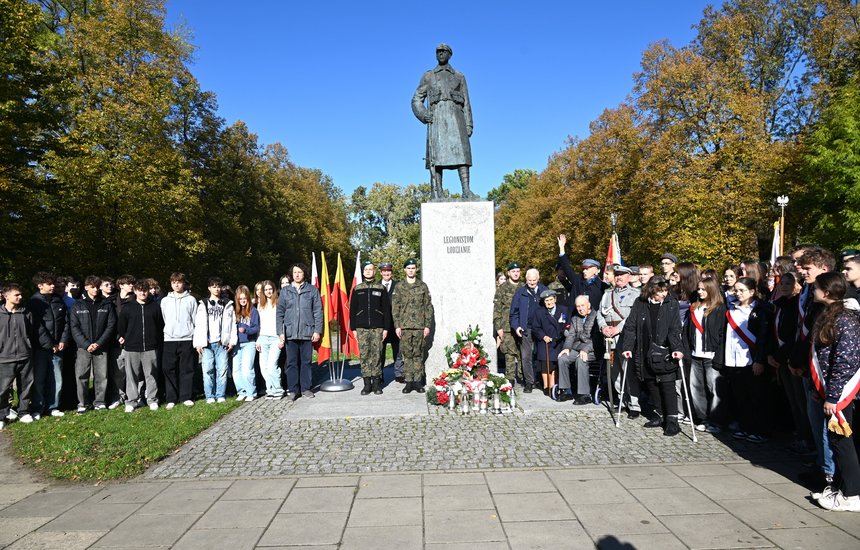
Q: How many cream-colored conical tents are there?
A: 0